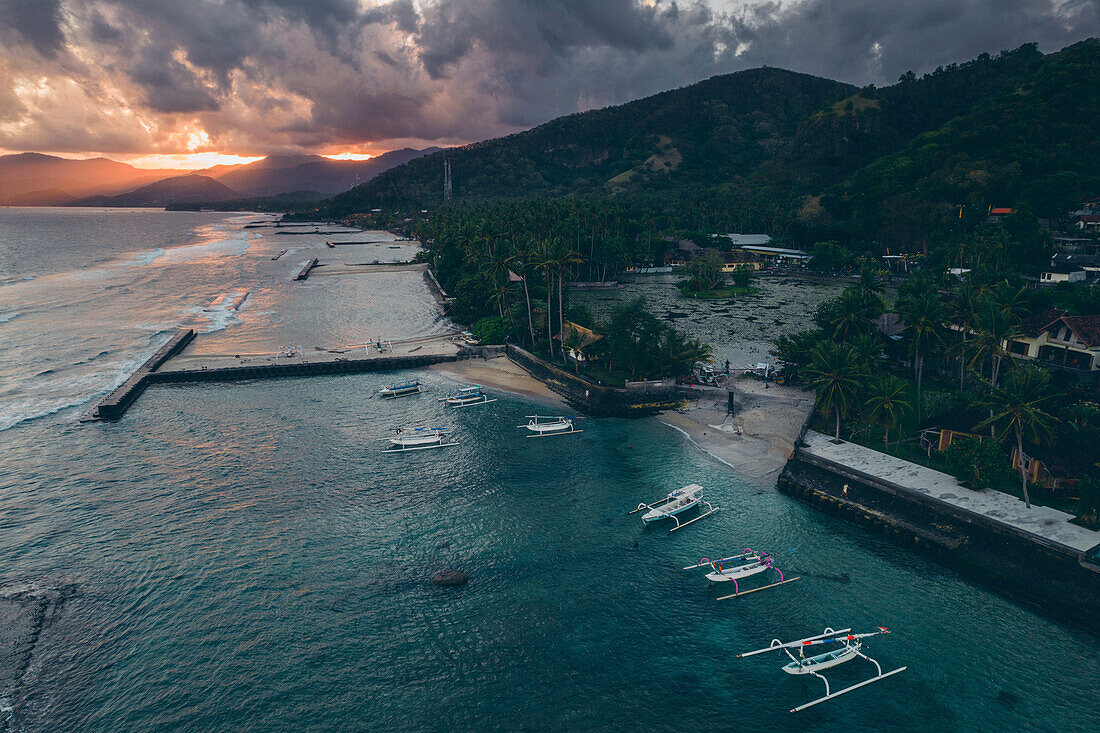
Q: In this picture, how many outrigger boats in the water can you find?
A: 7